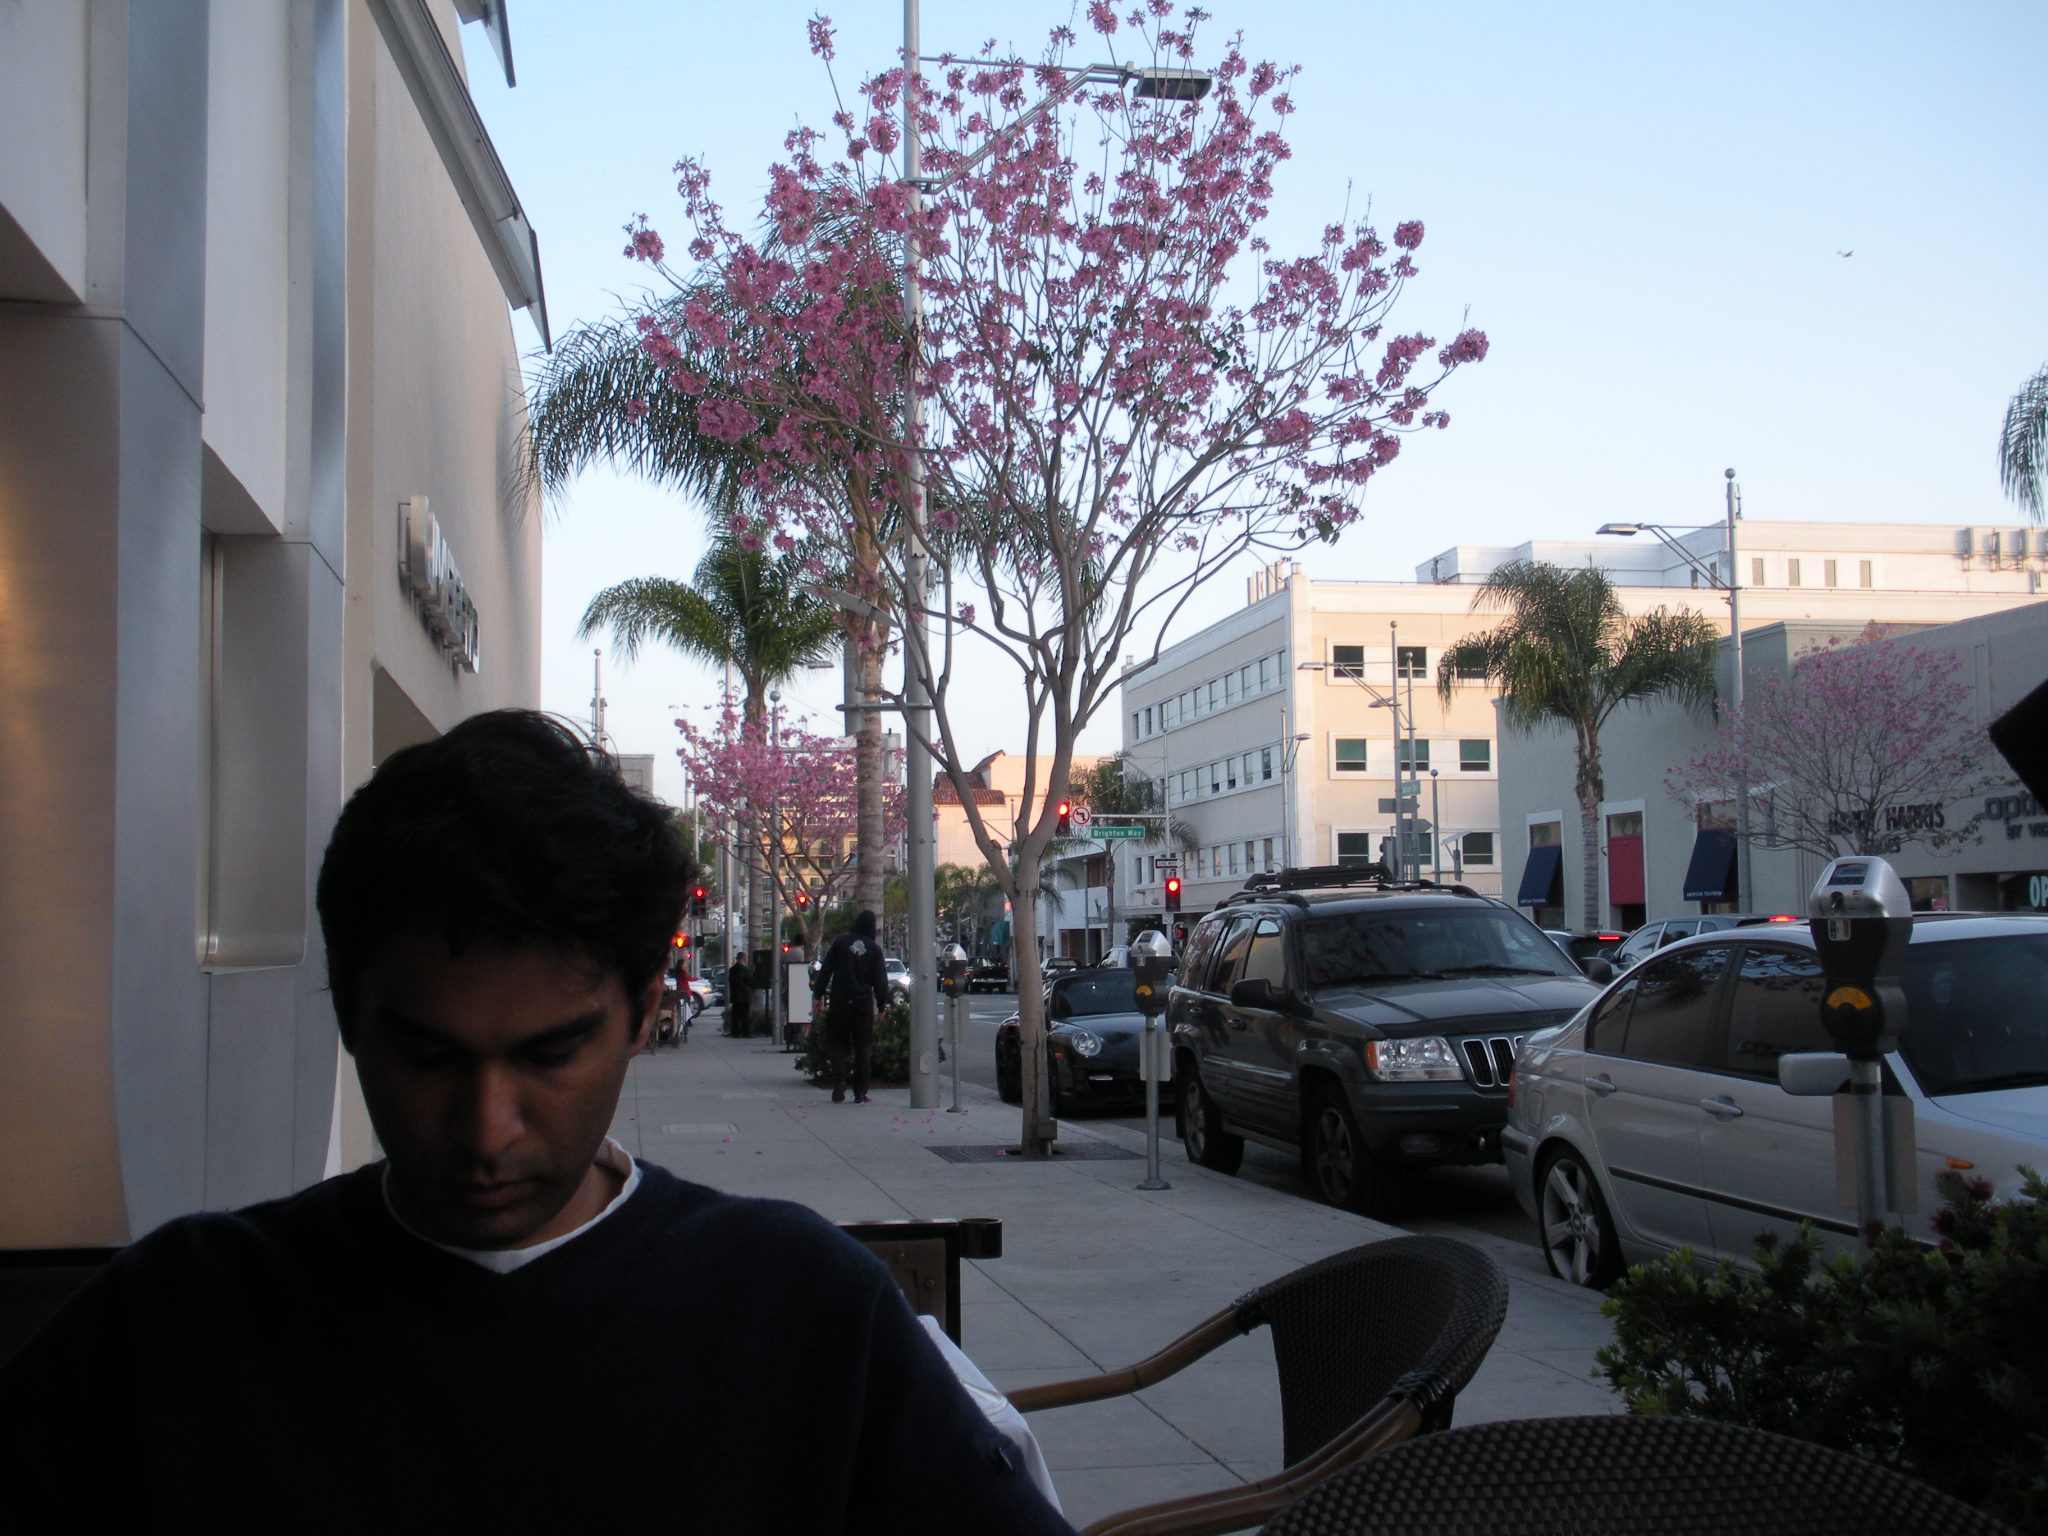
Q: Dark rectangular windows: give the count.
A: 9